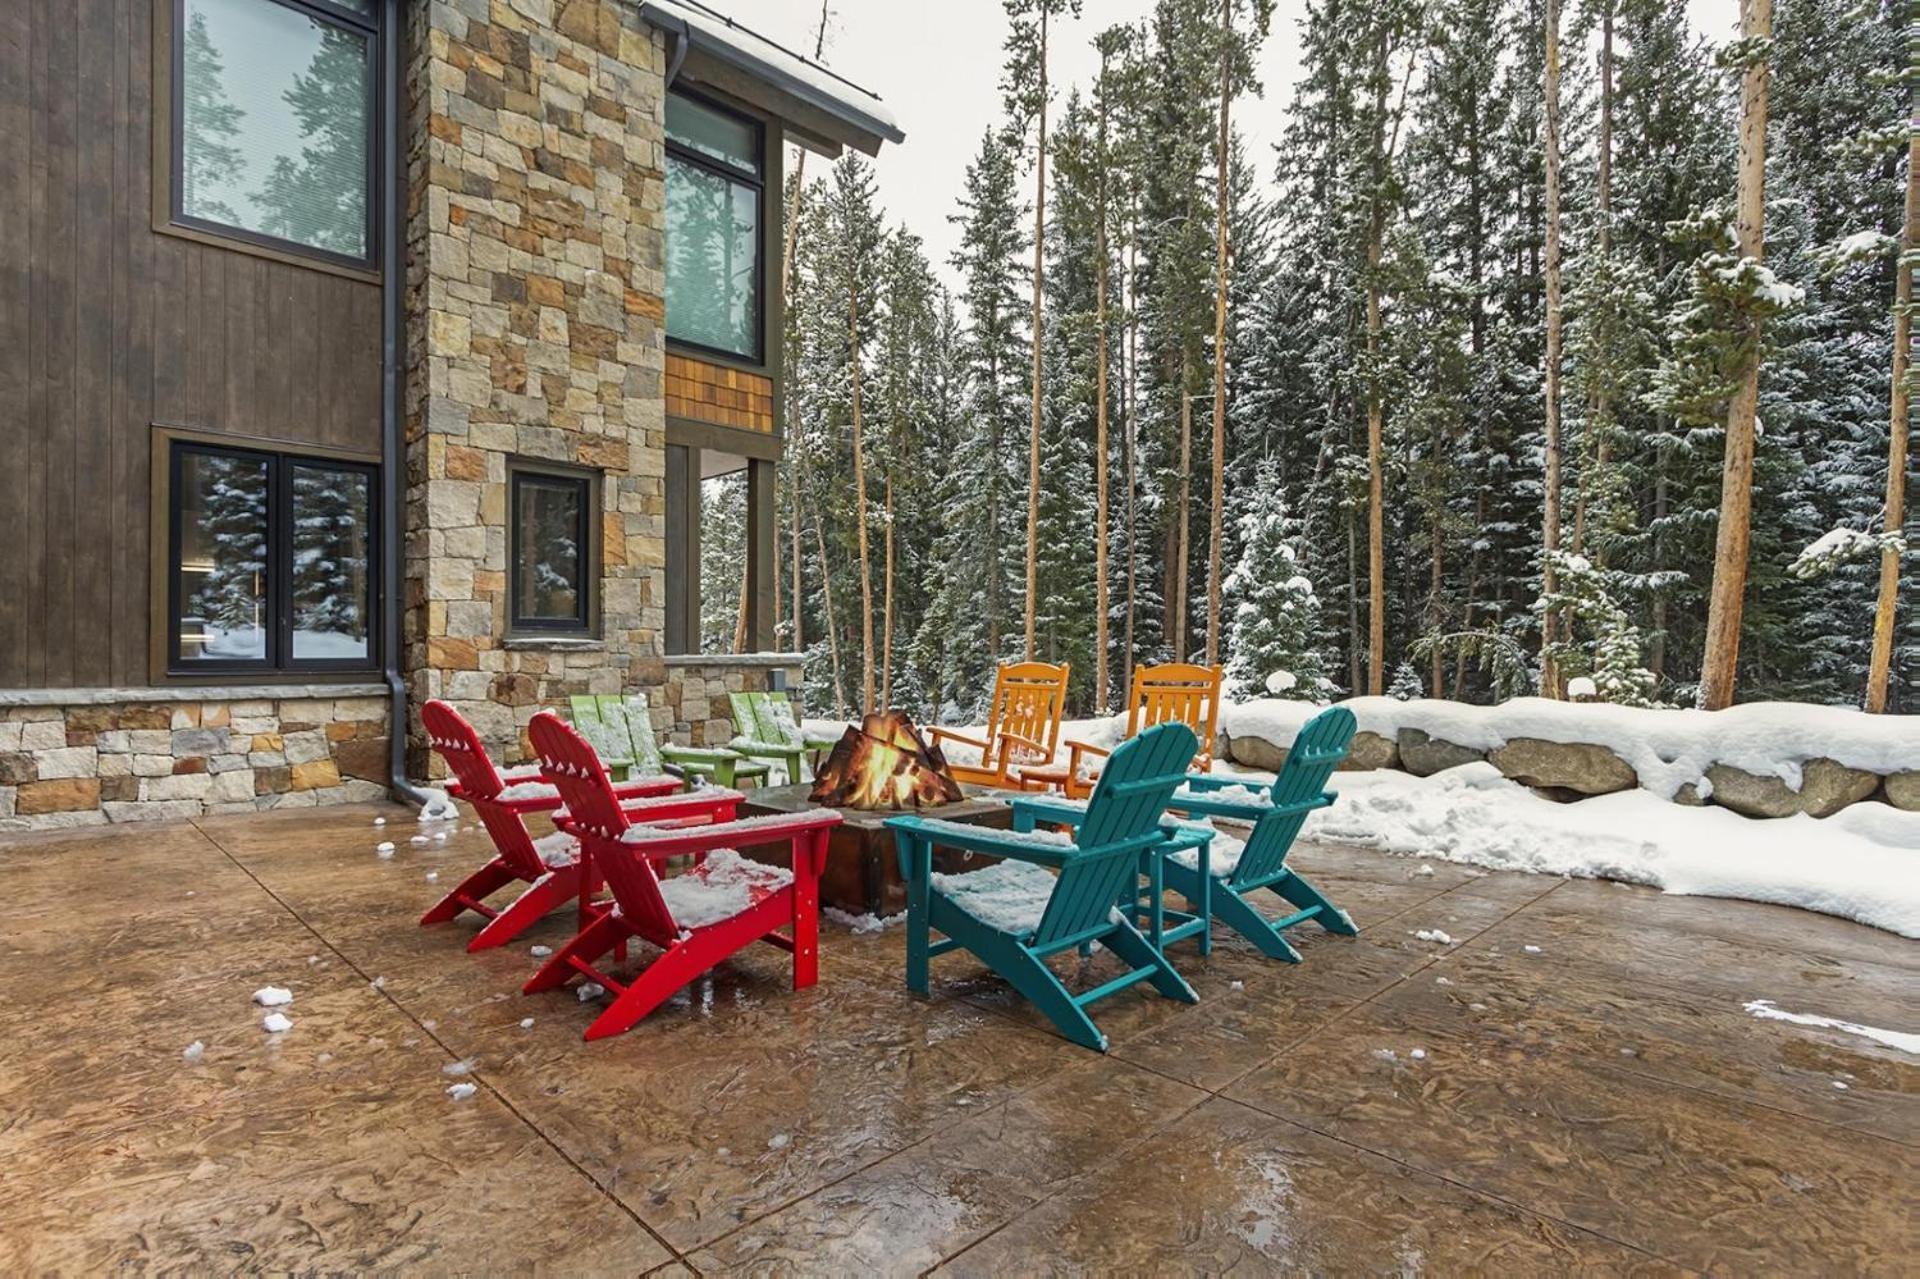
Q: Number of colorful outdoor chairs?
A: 8